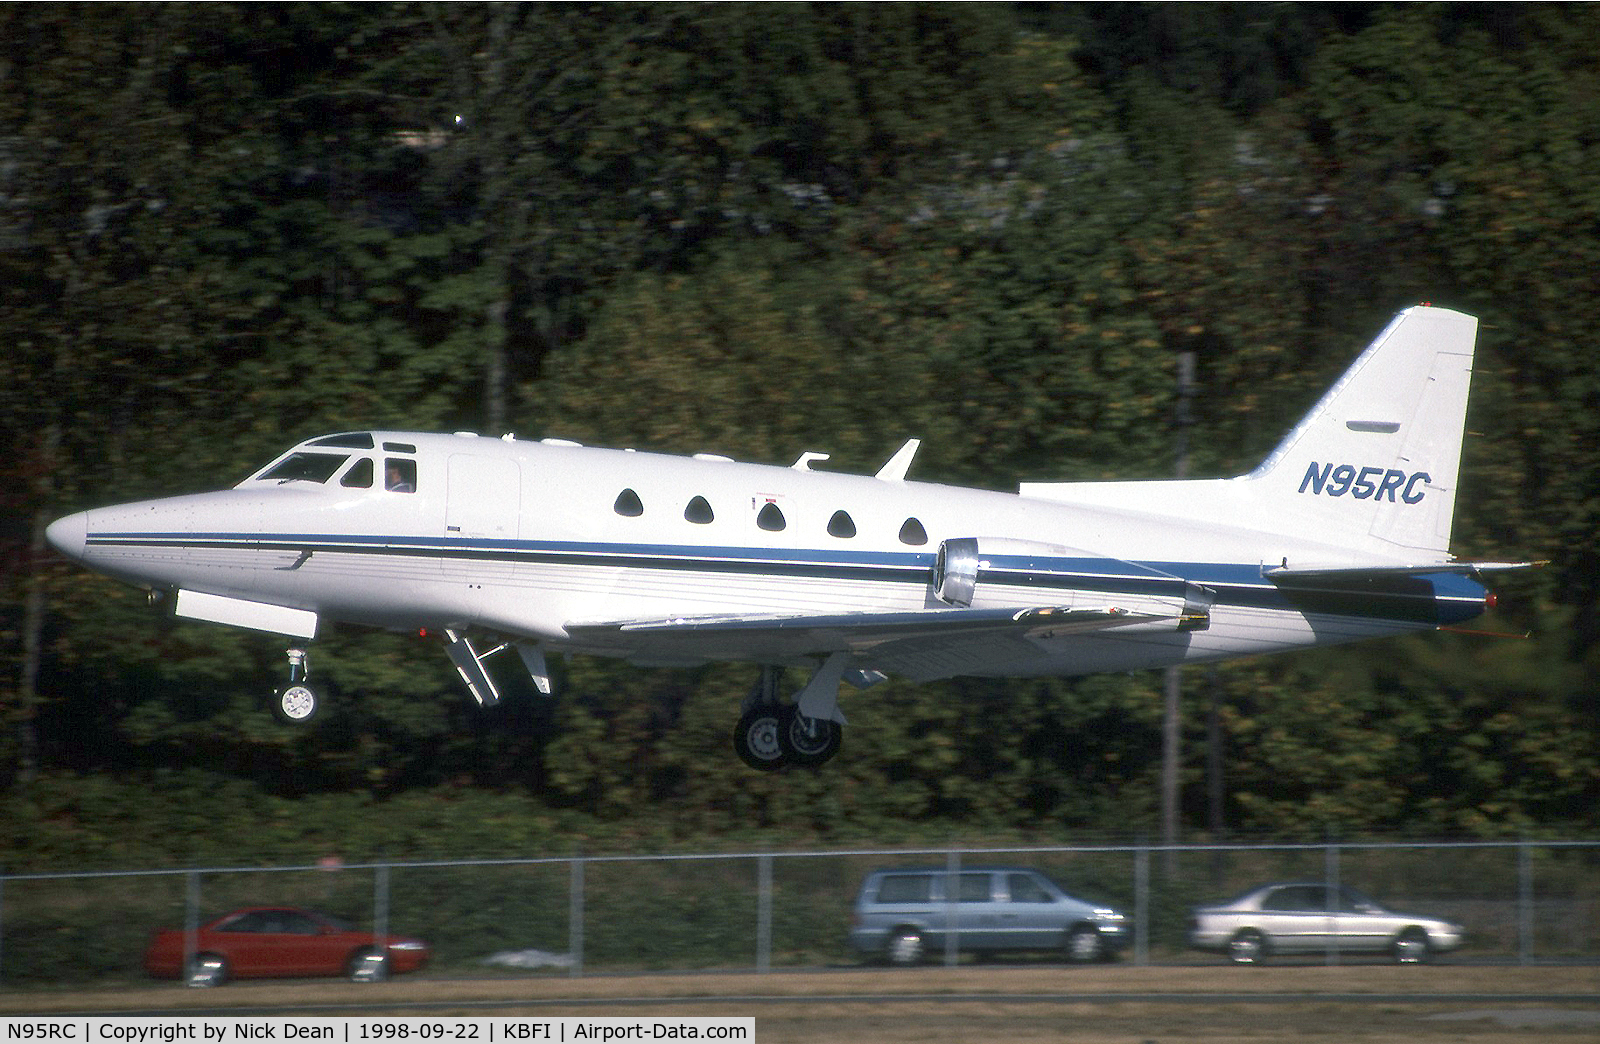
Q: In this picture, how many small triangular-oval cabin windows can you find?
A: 5